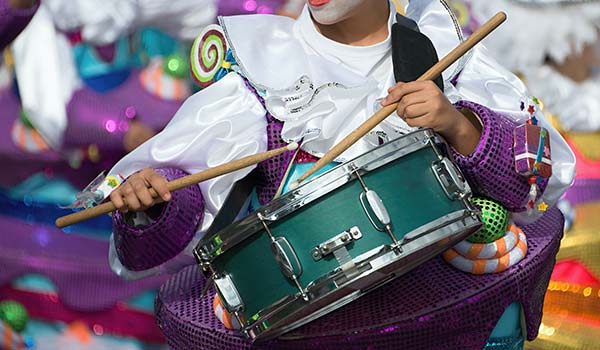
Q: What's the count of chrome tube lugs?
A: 4